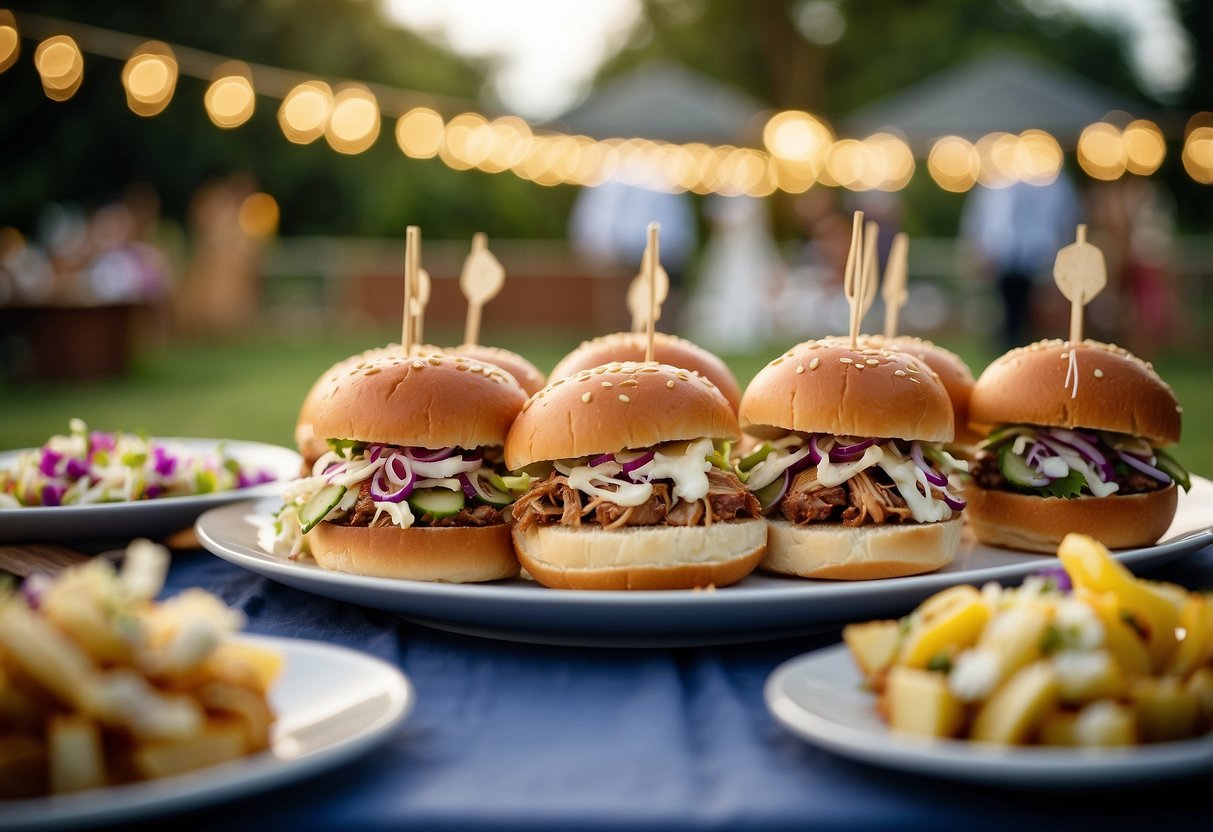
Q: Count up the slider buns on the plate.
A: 8